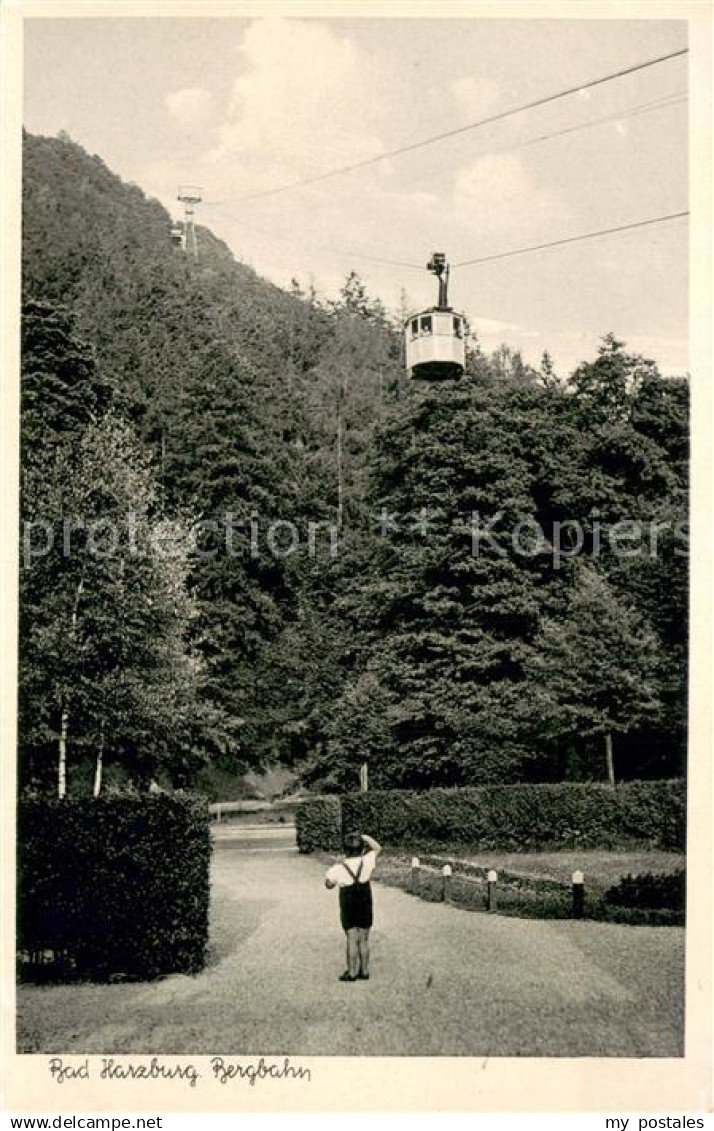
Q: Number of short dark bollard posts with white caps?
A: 4